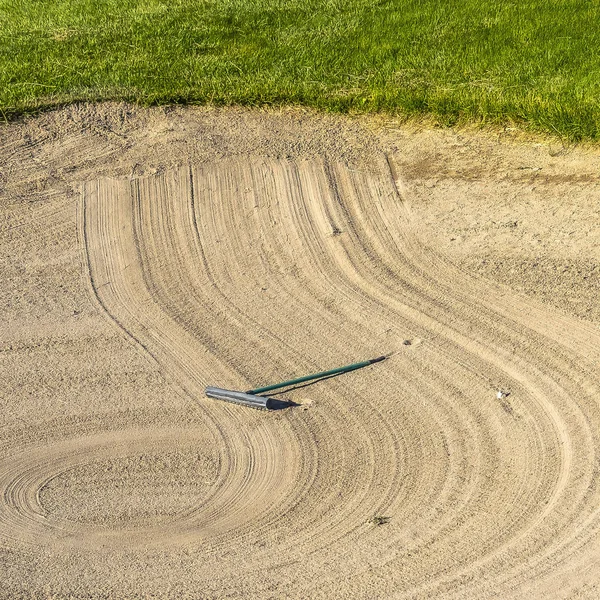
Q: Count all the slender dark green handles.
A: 1